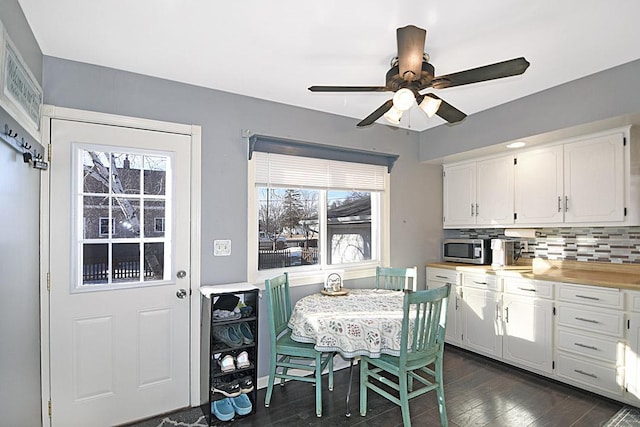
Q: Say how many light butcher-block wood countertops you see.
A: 1